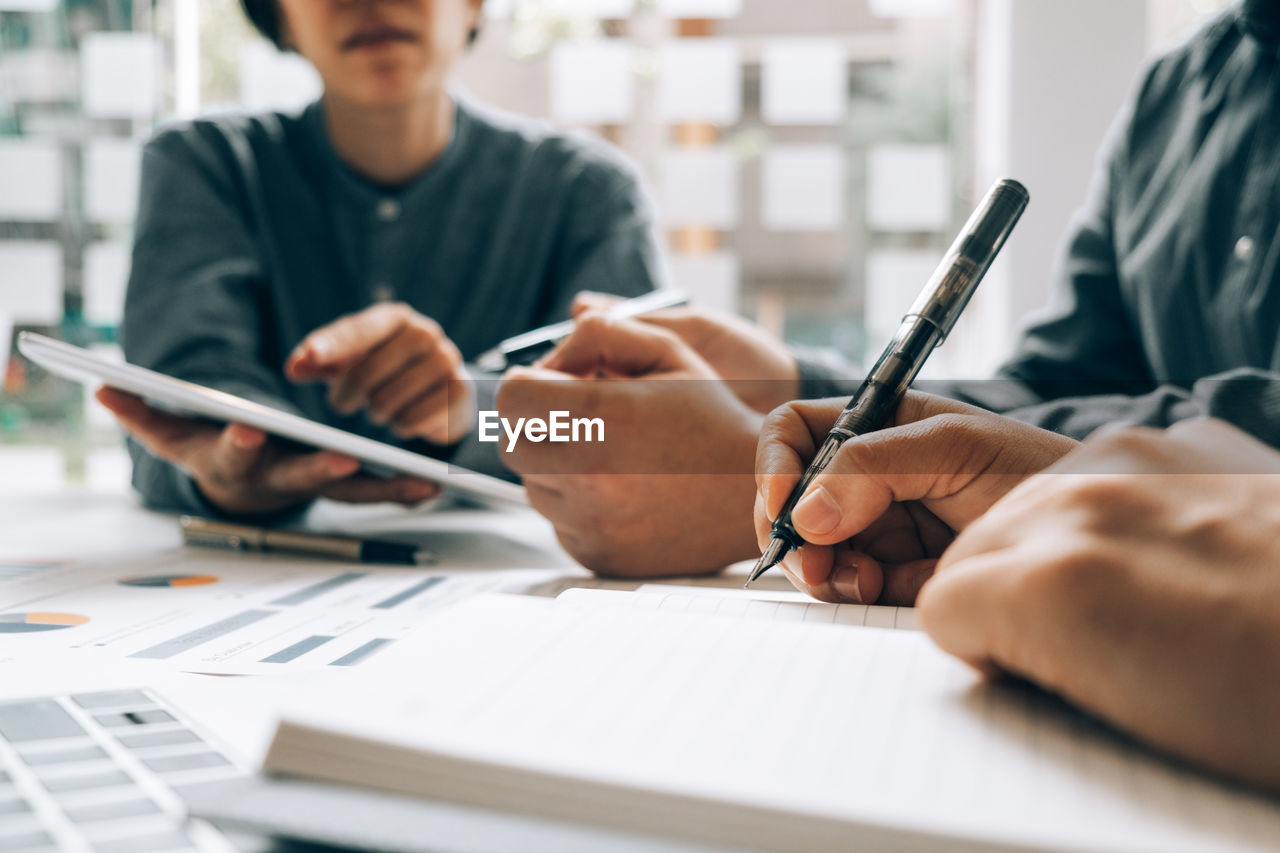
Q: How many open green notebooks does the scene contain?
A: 0